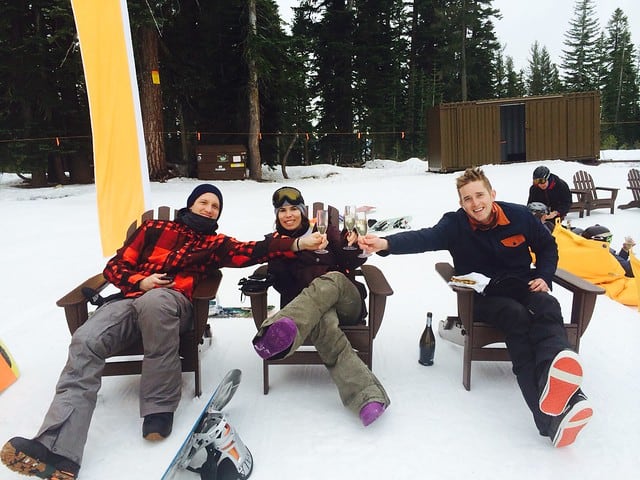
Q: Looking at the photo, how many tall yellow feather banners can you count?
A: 1